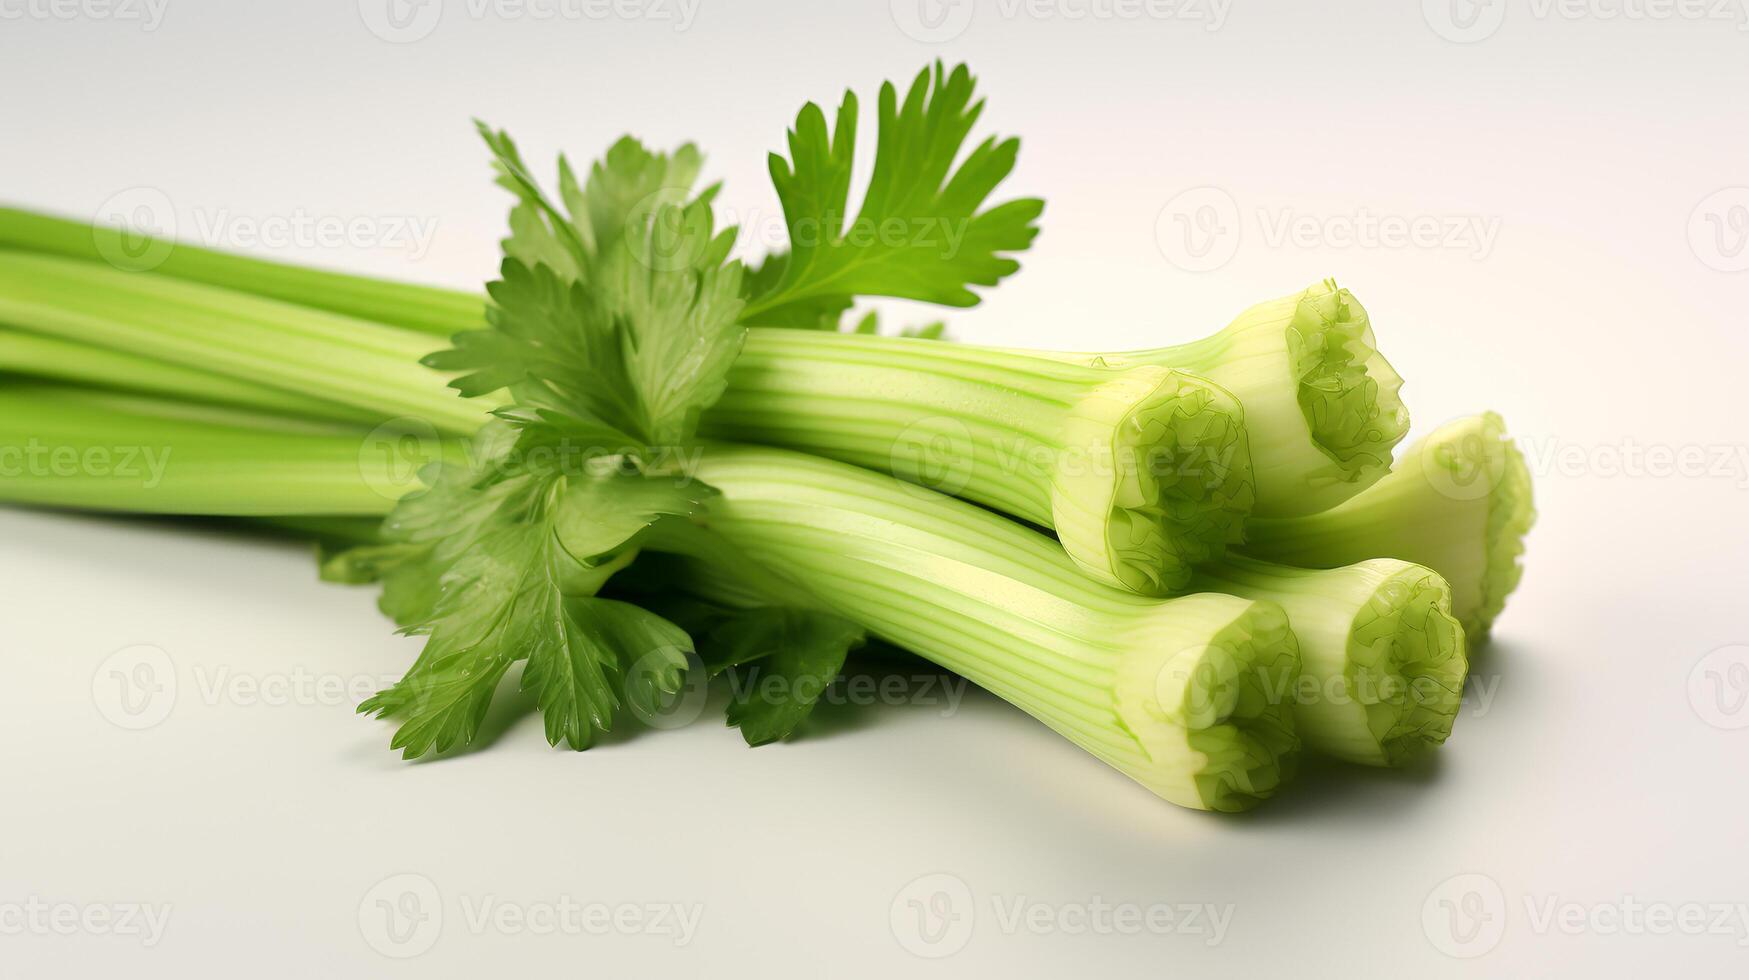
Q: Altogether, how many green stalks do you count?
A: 5